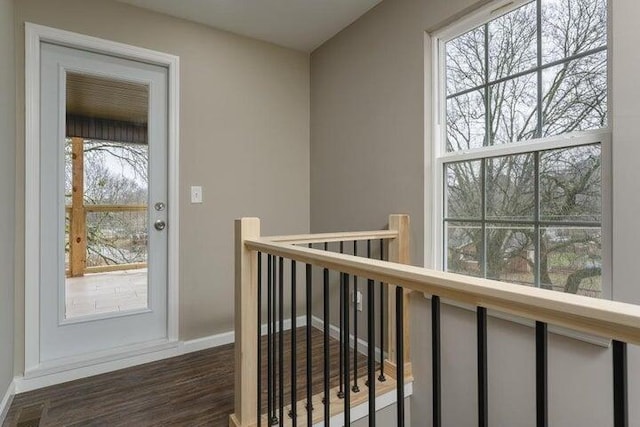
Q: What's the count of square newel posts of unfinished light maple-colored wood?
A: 2